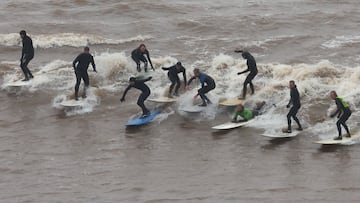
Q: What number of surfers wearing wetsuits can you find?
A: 10